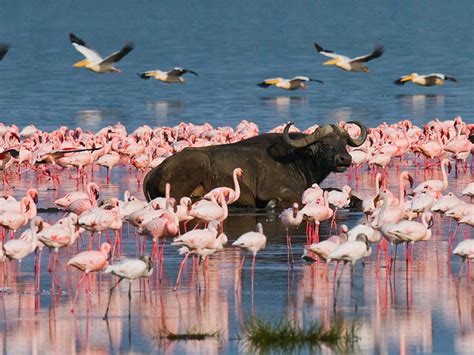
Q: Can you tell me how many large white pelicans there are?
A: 5